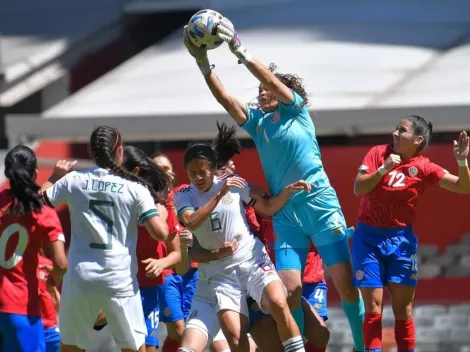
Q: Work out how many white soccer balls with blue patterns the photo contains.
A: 1